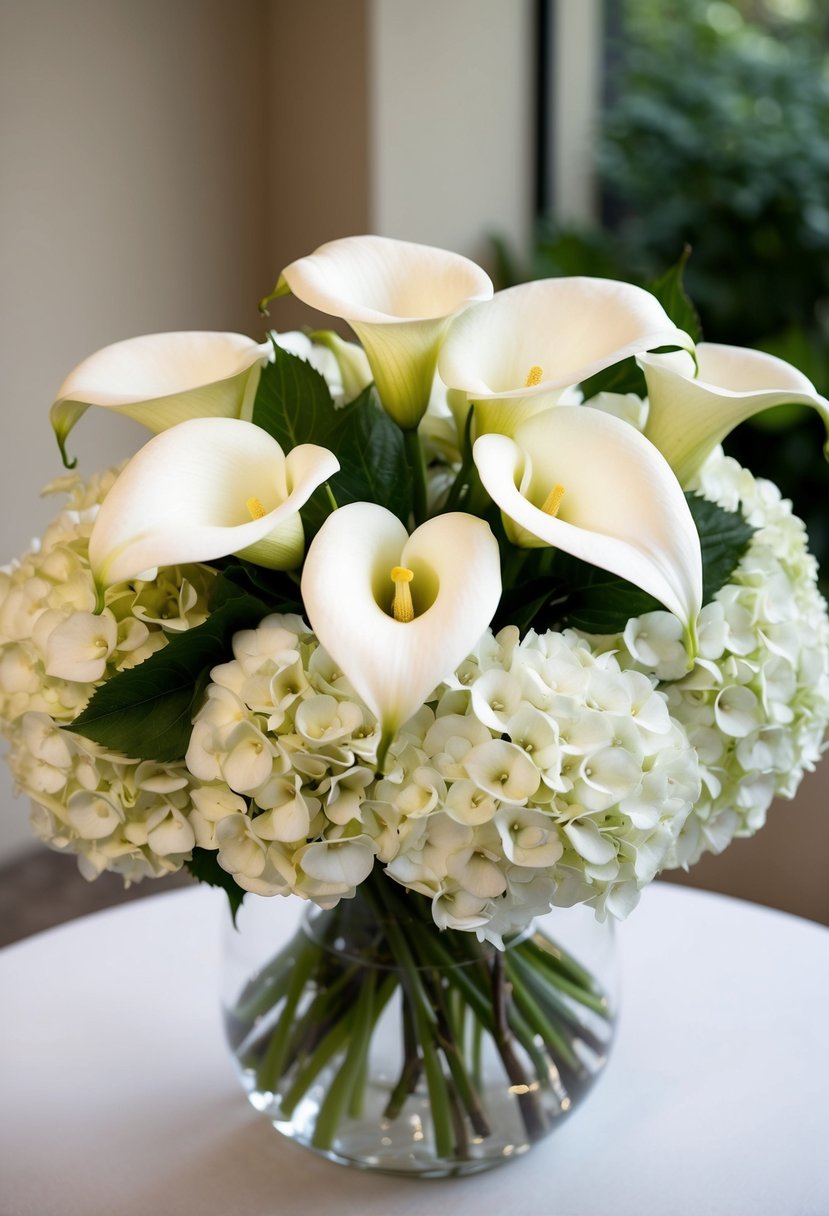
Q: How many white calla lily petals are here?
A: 7